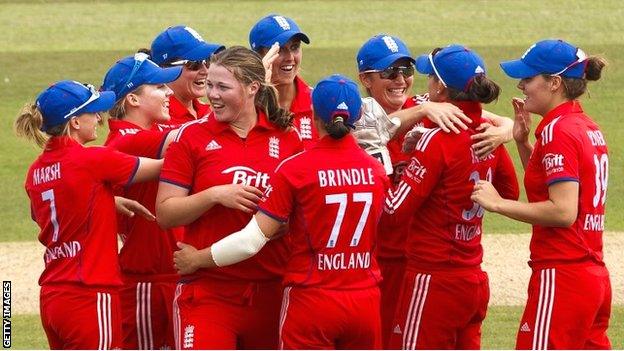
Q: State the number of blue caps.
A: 8